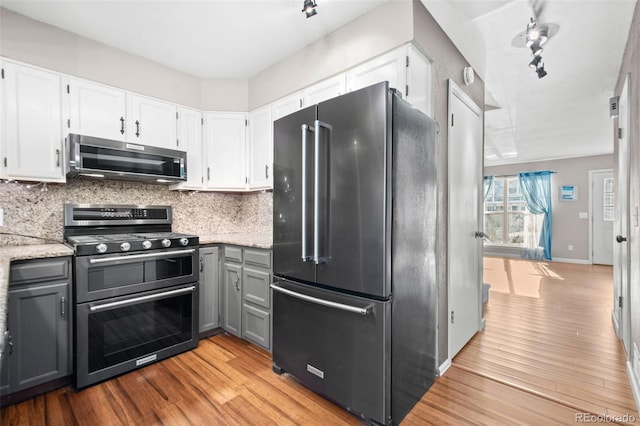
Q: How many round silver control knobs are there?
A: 5